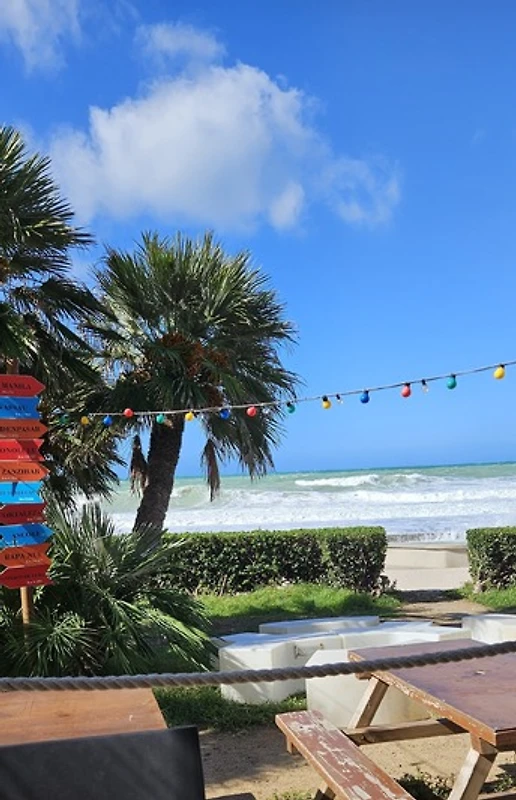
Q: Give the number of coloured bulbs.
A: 14